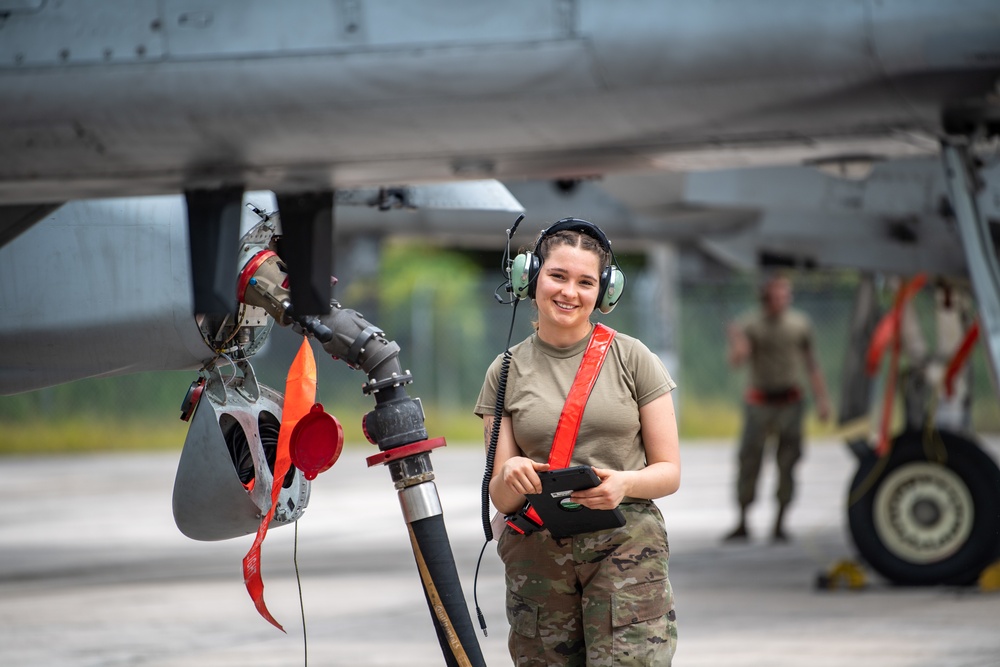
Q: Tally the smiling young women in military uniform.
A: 1